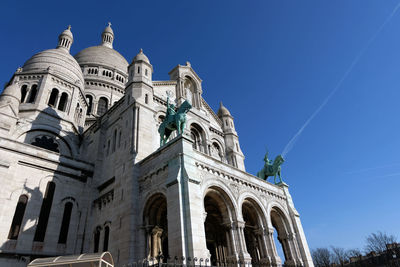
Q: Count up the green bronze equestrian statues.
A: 2